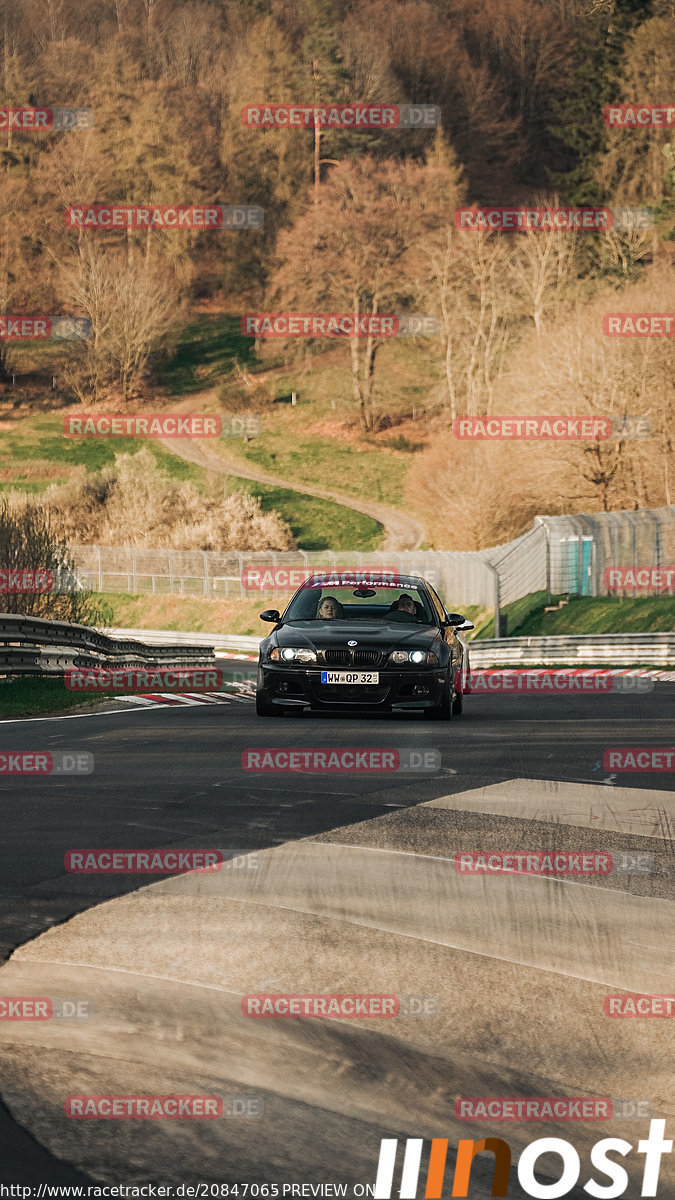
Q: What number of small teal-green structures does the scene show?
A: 1